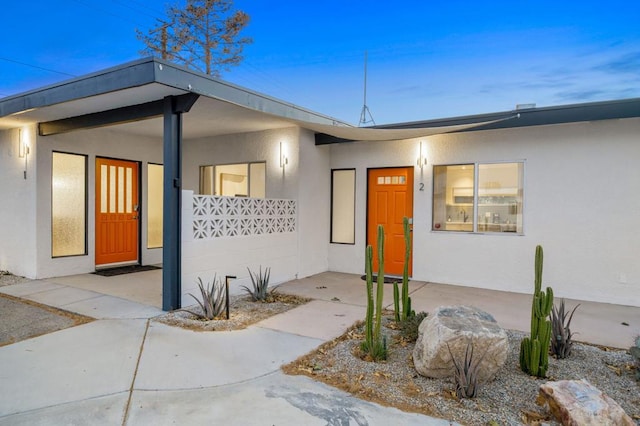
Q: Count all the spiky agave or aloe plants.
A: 4